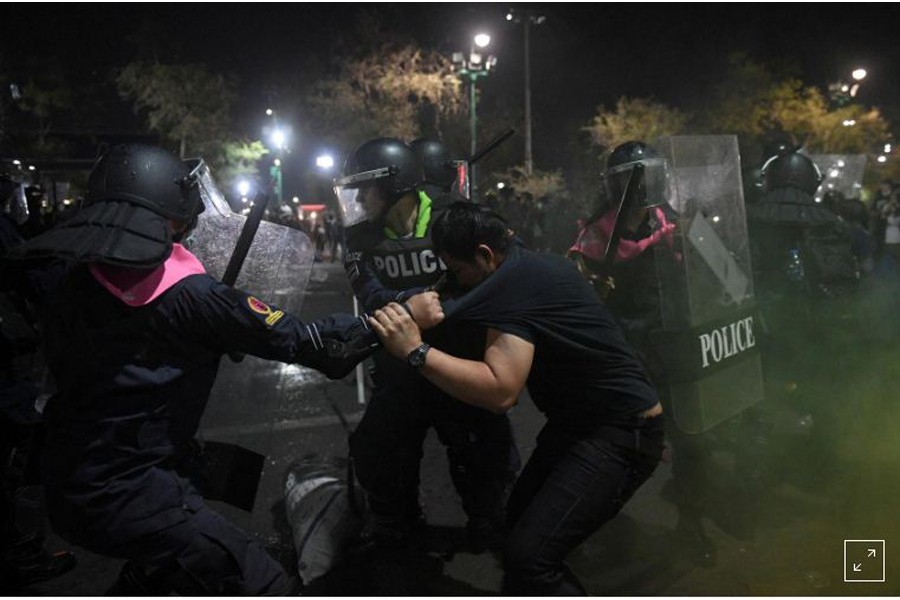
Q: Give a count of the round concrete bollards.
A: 0